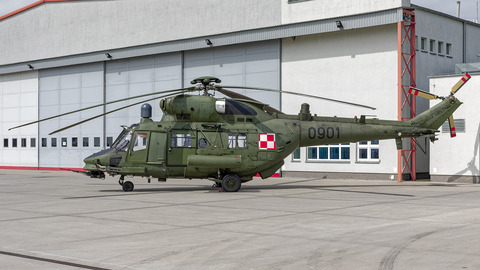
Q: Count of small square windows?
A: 11